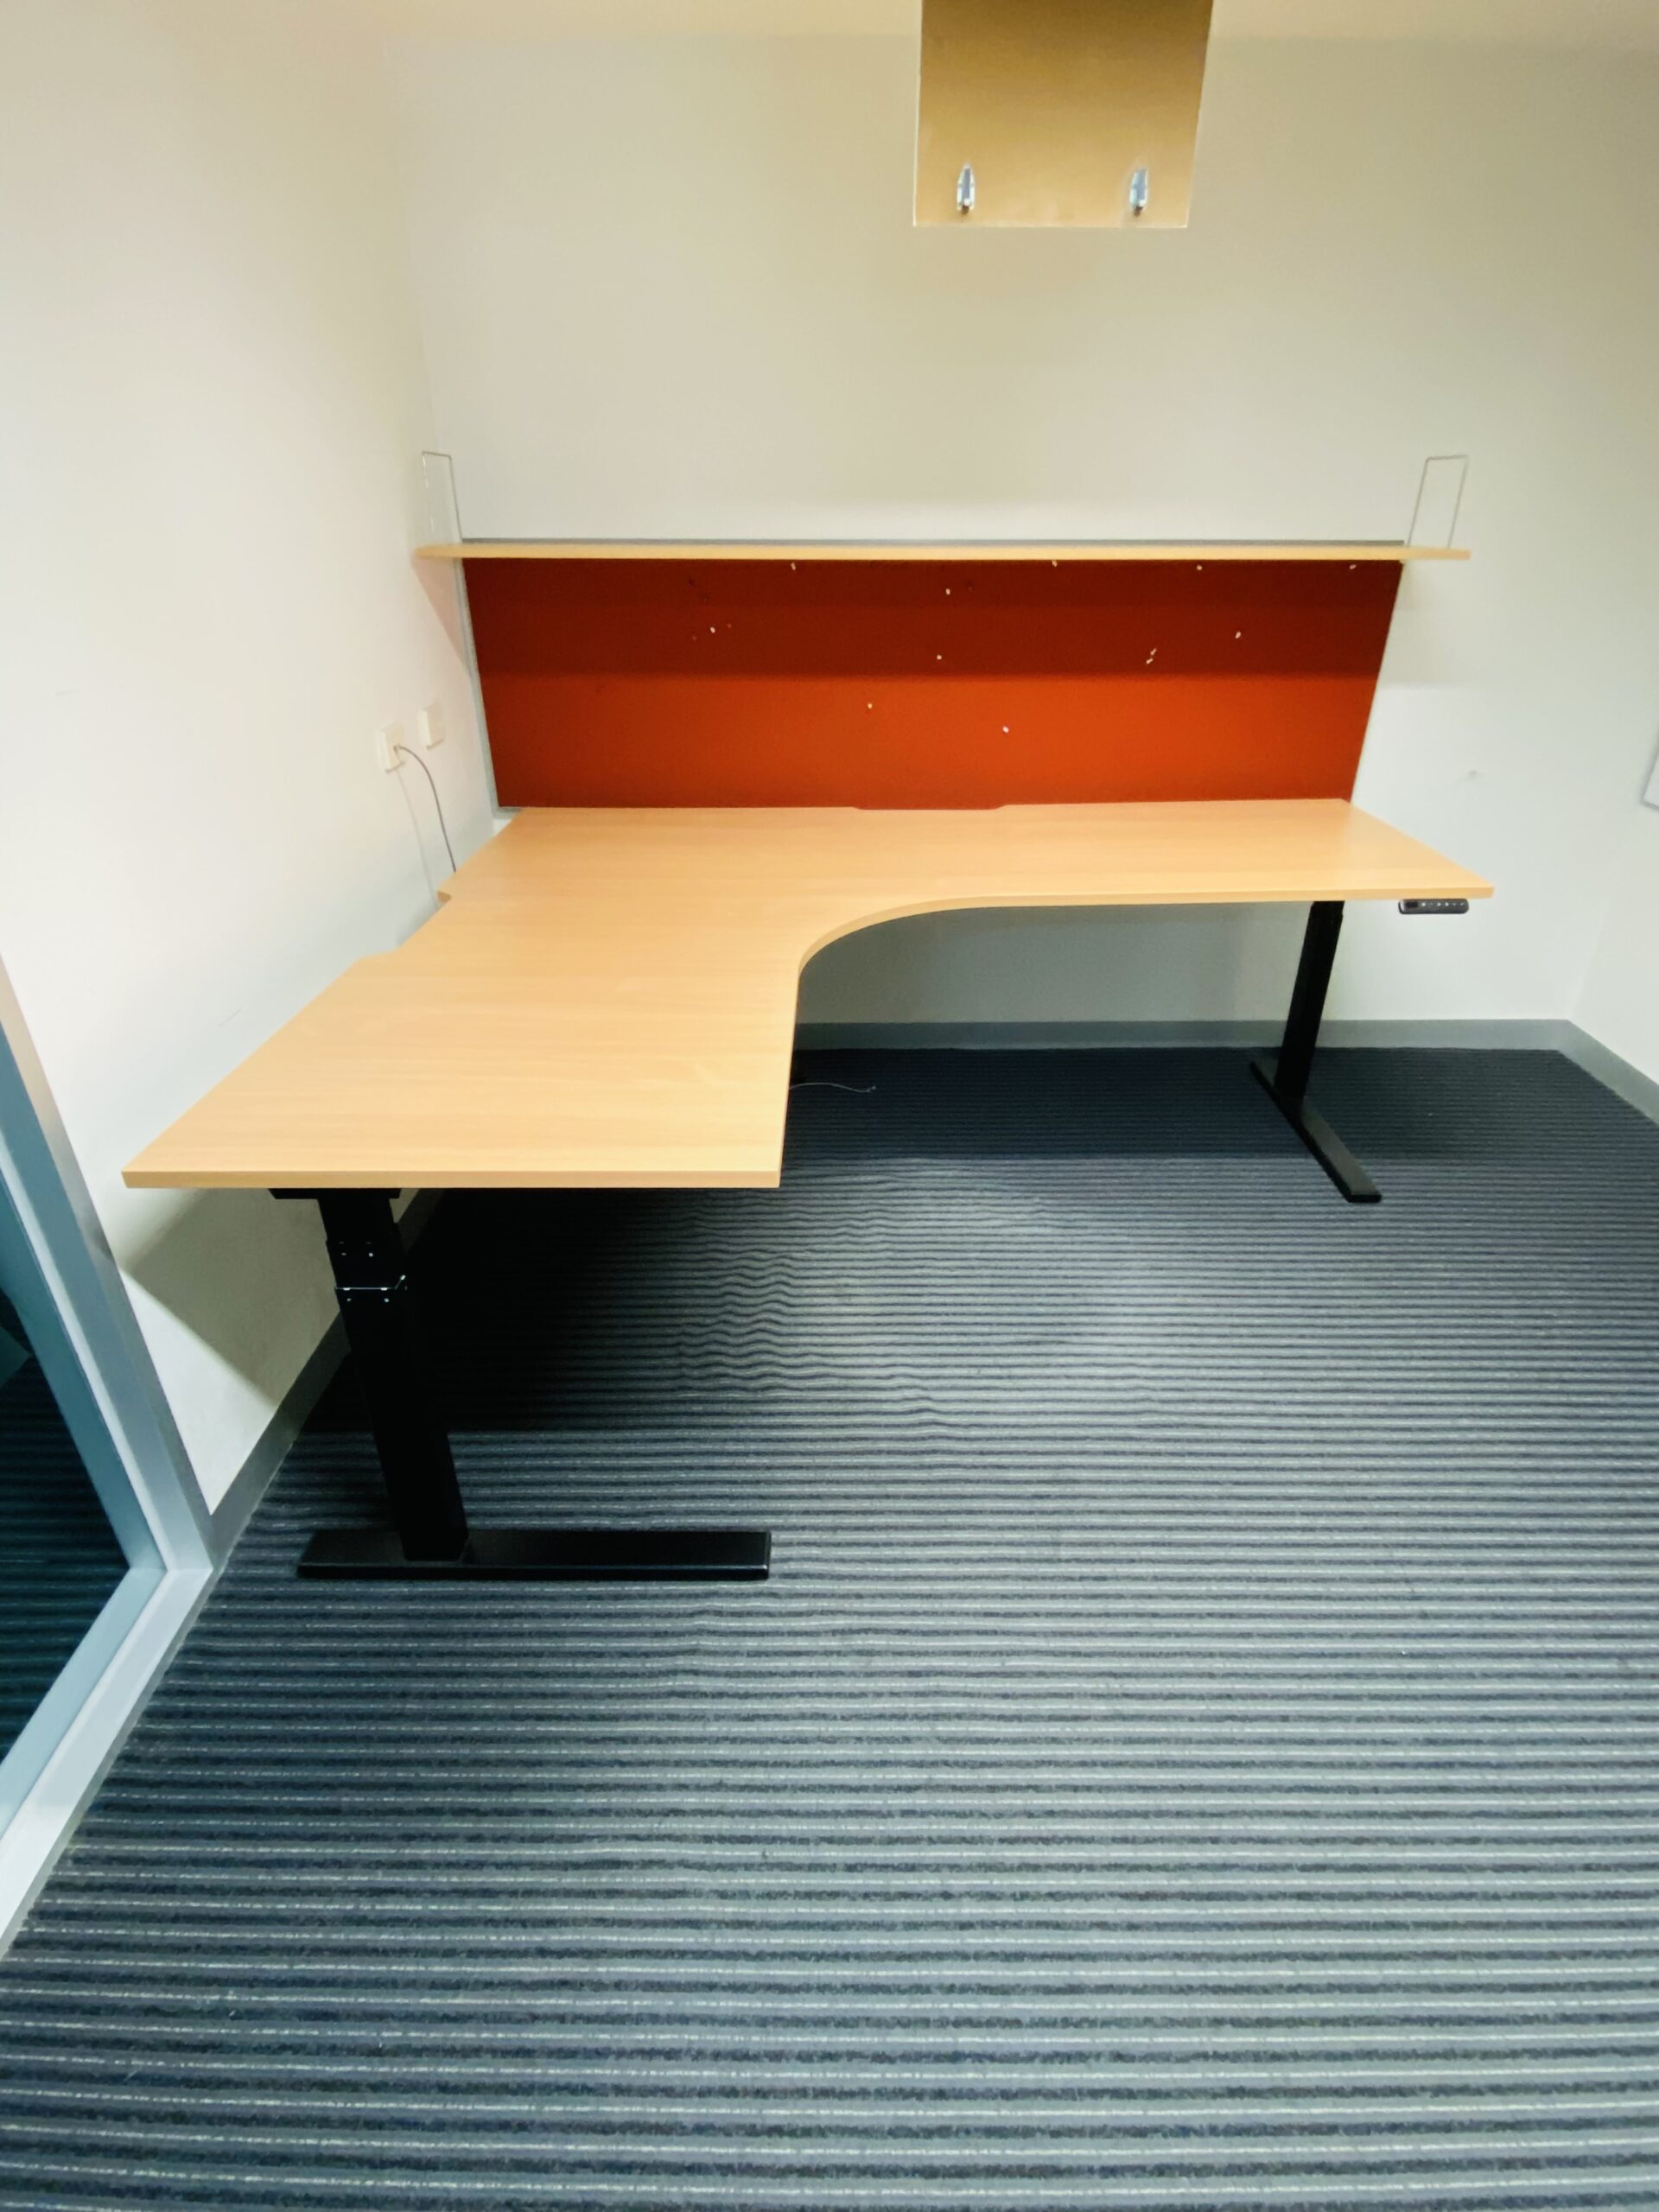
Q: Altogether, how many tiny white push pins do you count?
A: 12